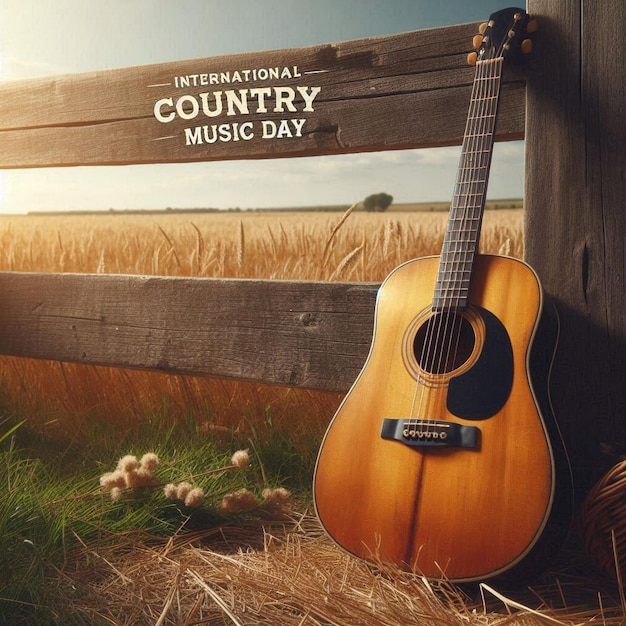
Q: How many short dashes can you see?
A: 3